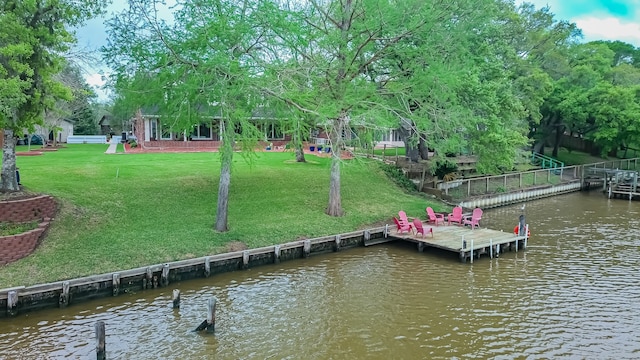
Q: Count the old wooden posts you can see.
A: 3